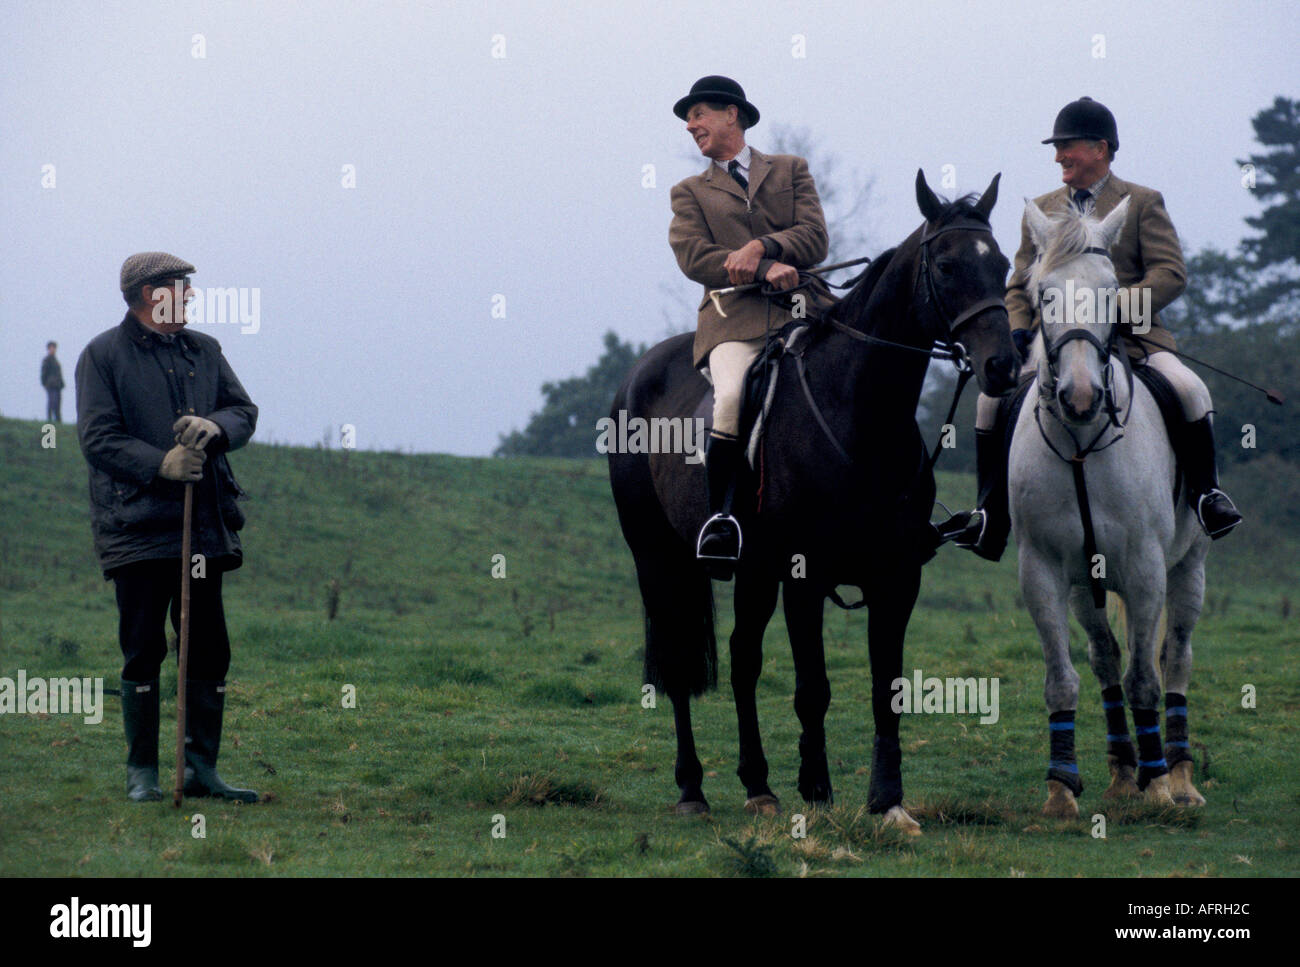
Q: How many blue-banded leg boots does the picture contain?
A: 4